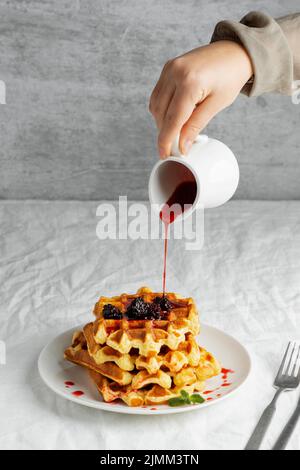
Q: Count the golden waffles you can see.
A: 4